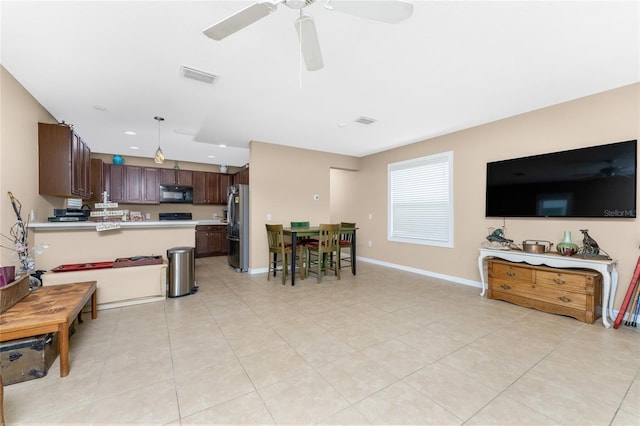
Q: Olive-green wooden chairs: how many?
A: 4